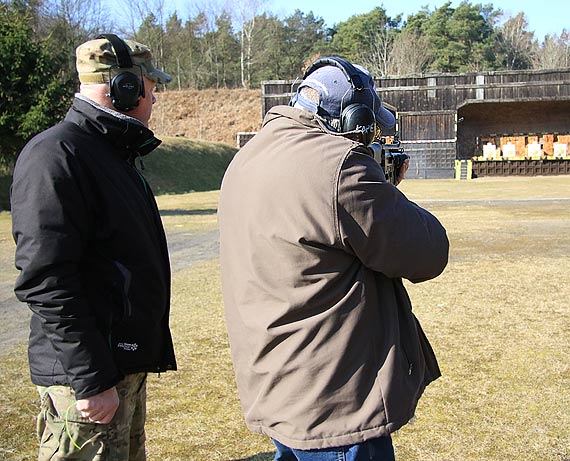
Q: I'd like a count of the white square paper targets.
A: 4